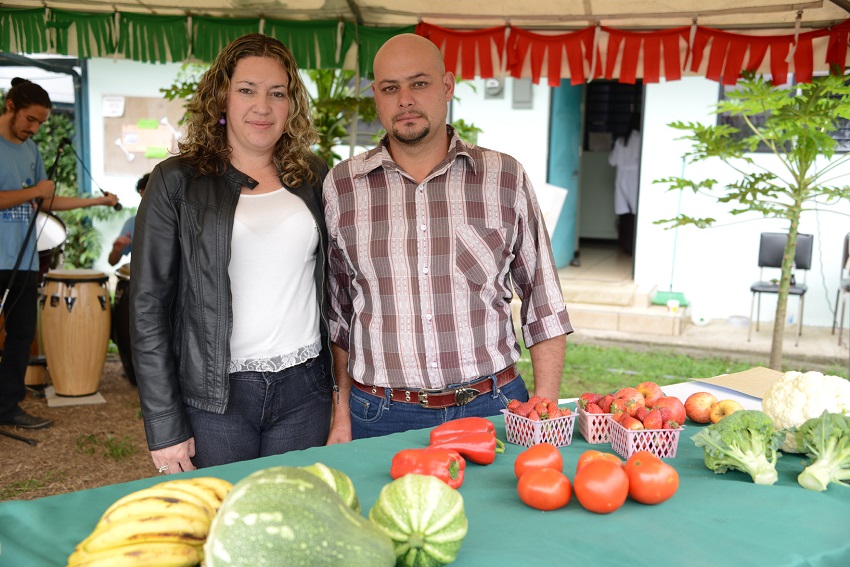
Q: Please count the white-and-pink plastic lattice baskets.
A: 3